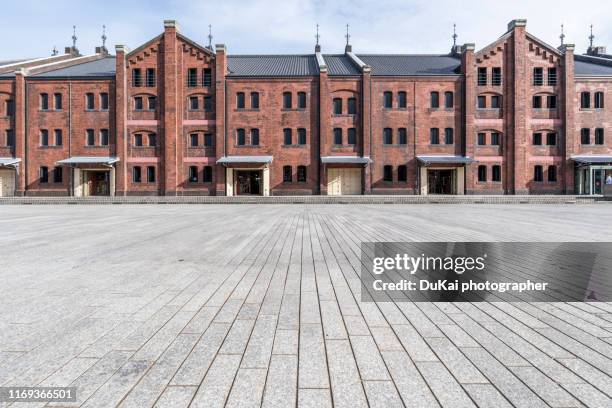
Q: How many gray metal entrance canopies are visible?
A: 6